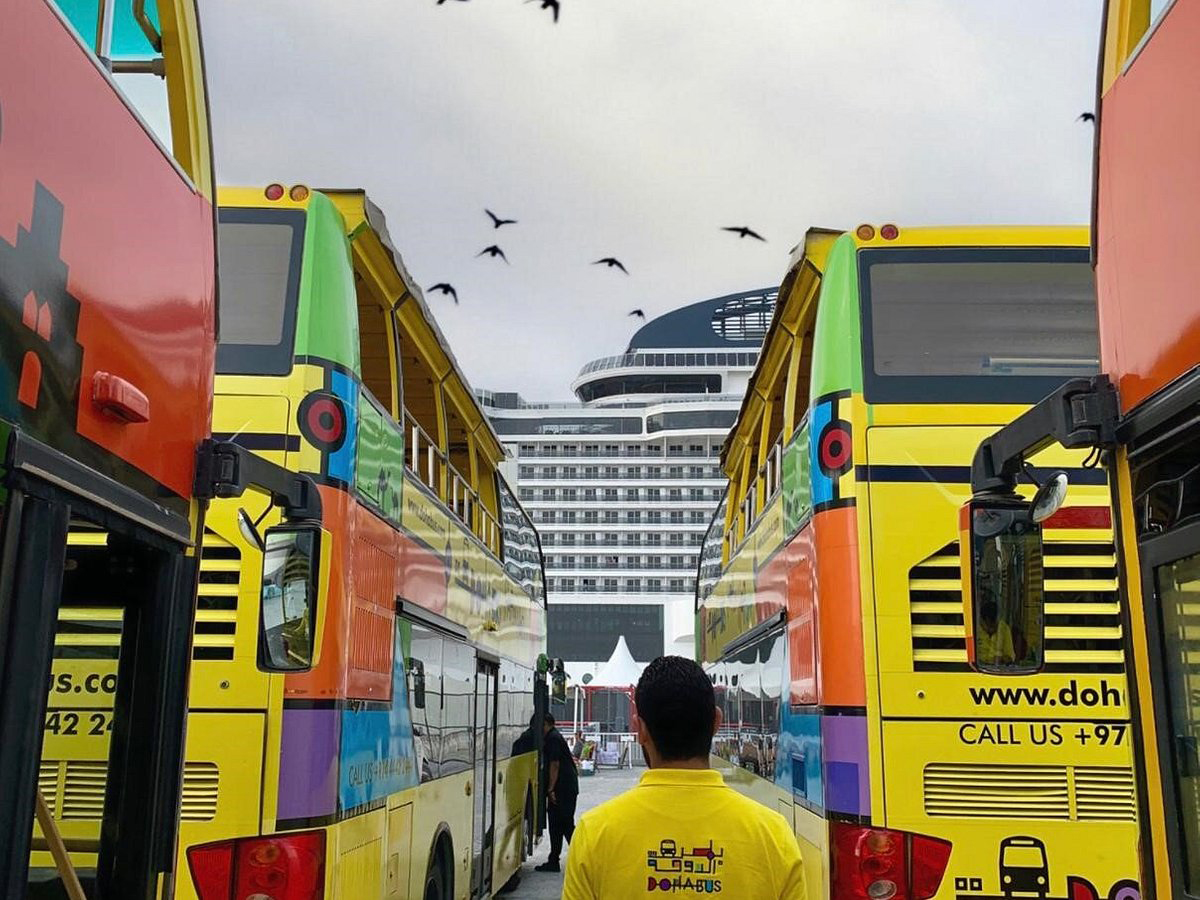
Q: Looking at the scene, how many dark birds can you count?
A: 9